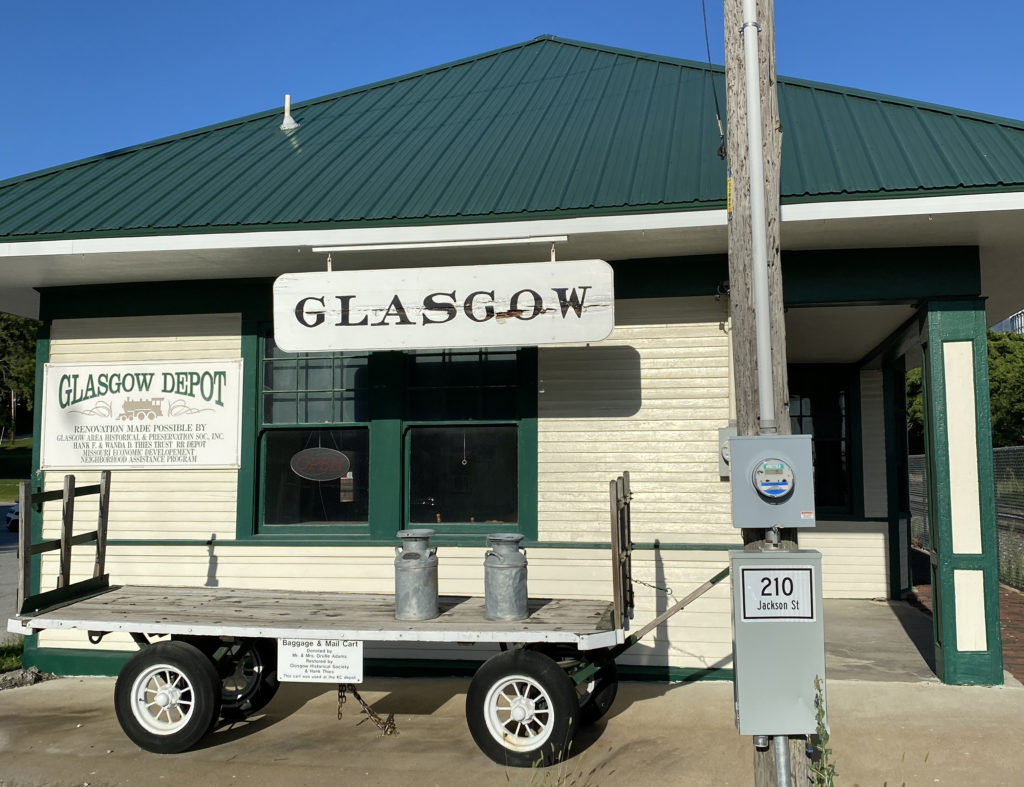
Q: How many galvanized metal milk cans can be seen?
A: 2